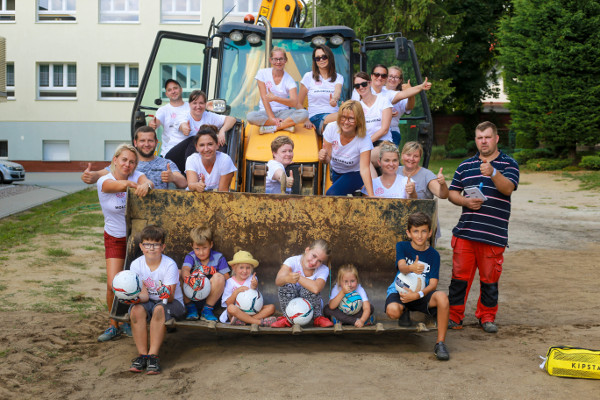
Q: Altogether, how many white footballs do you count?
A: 5